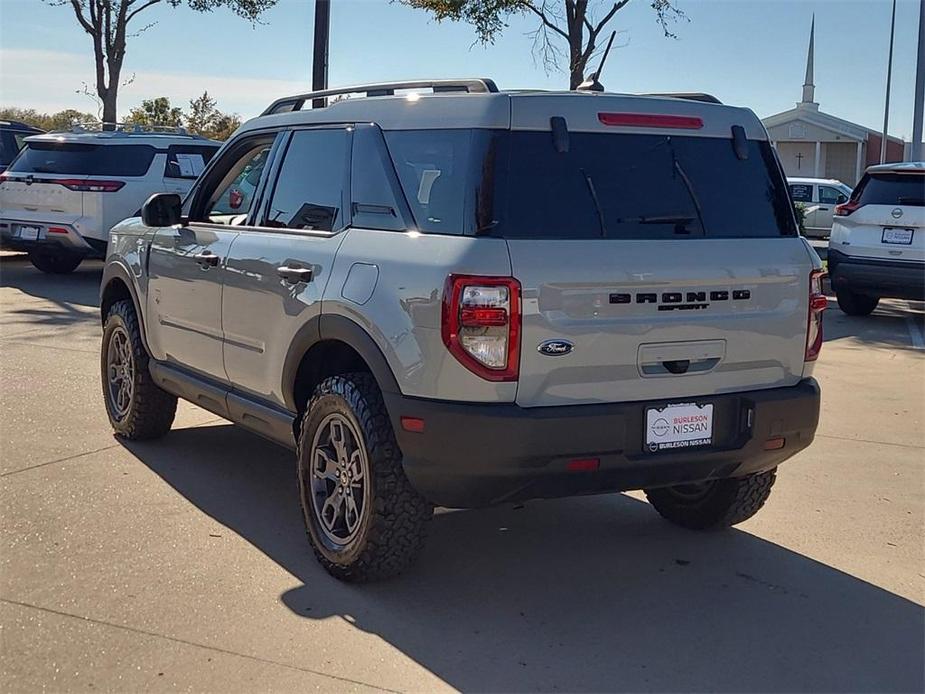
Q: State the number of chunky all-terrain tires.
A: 3